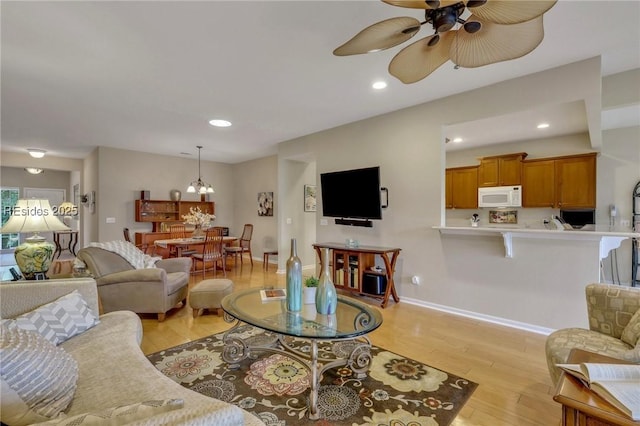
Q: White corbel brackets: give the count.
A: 2